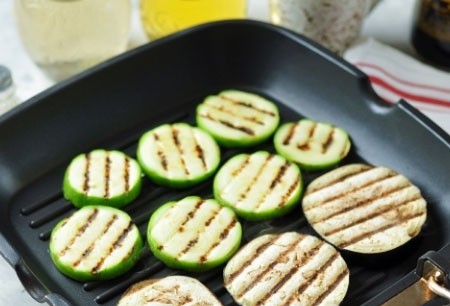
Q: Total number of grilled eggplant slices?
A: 3